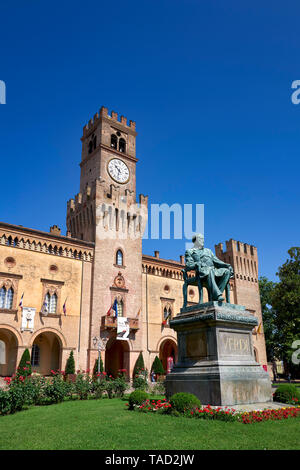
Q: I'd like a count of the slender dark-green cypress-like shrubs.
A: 5